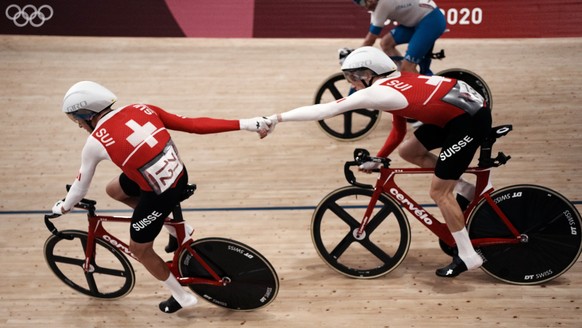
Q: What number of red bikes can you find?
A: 2